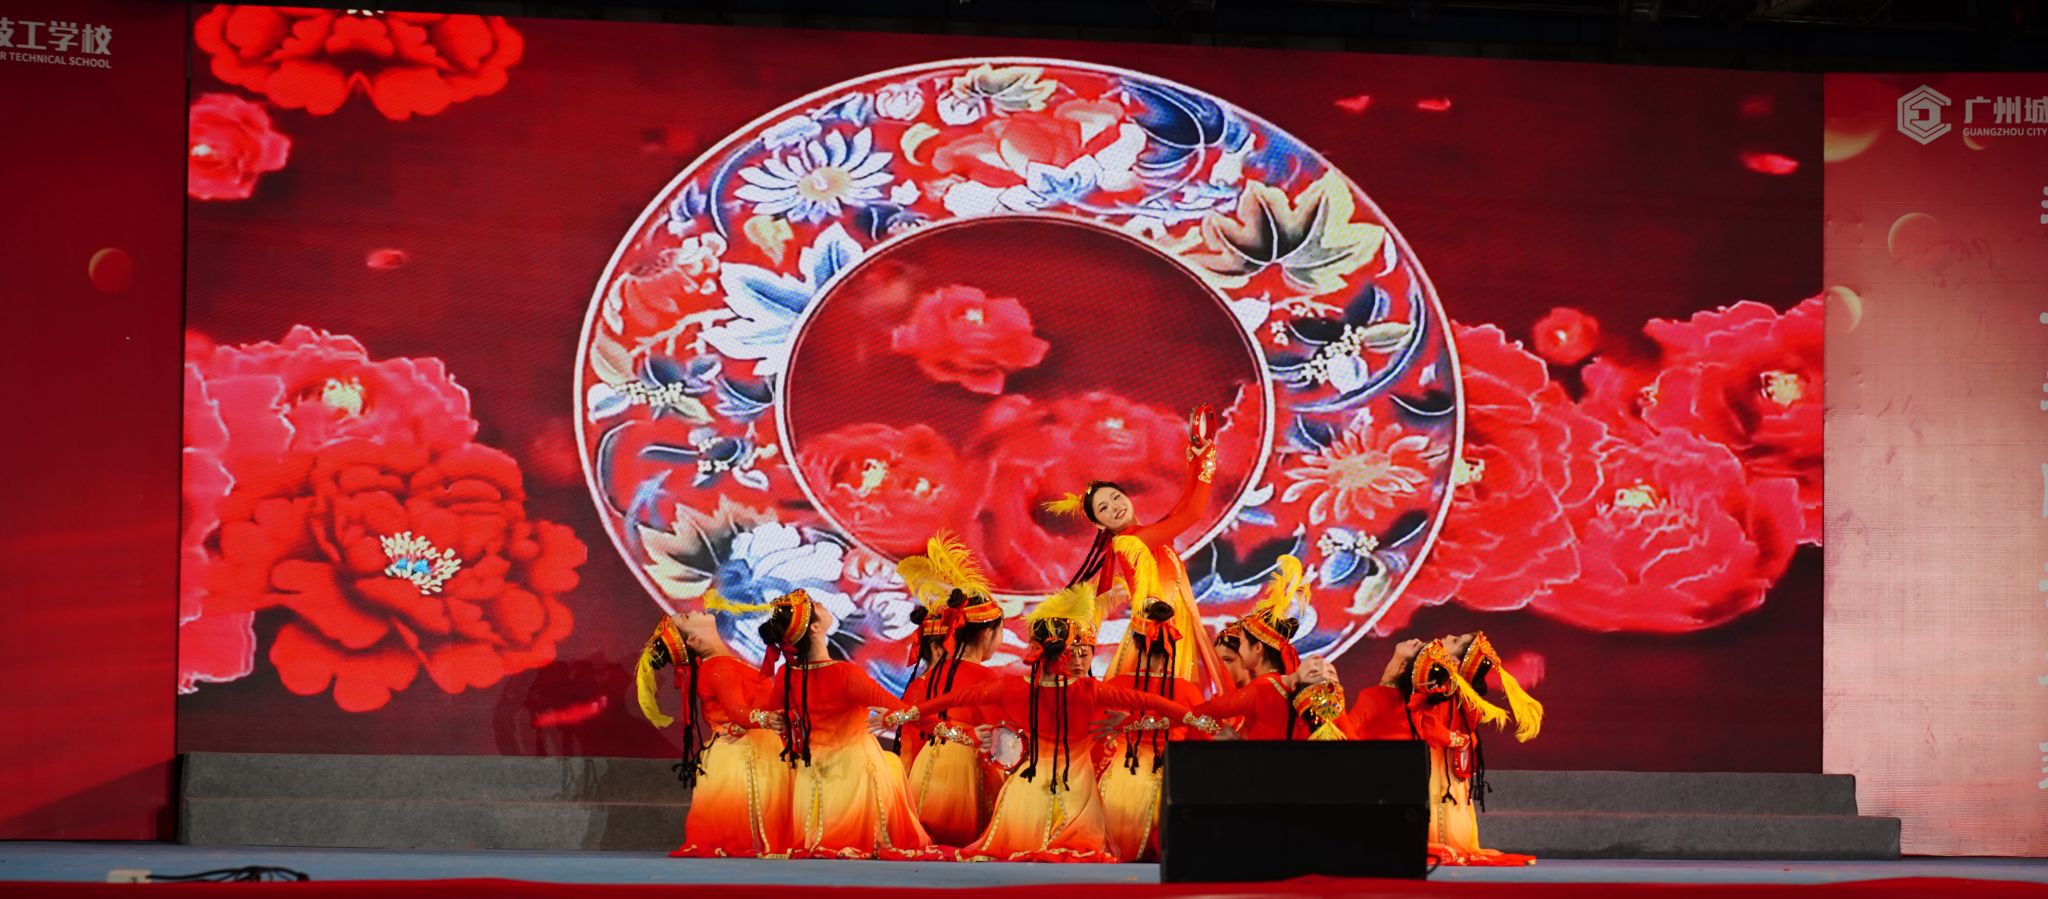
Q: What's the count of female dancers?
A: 13